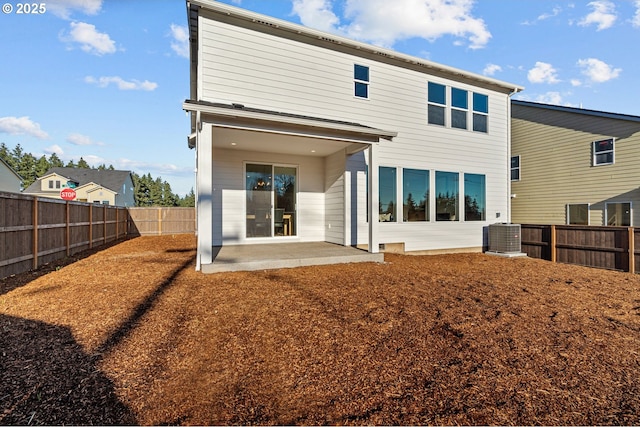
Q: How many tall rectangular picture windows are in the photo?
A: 4